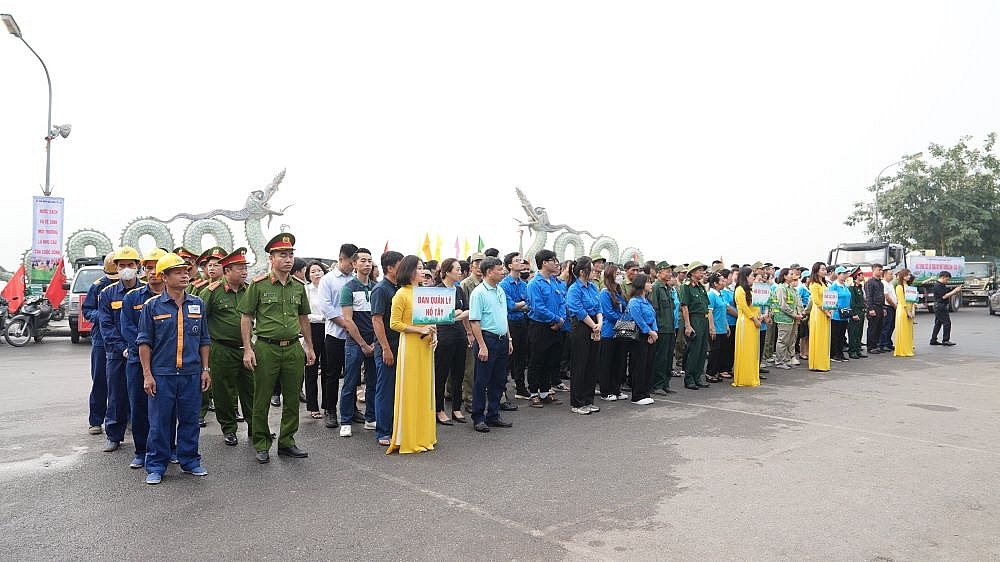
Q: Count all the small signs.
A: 4